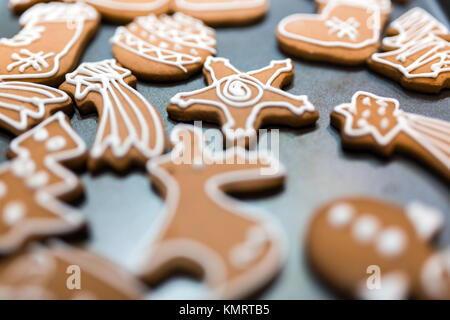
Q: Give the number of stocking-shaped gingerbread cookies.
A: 2